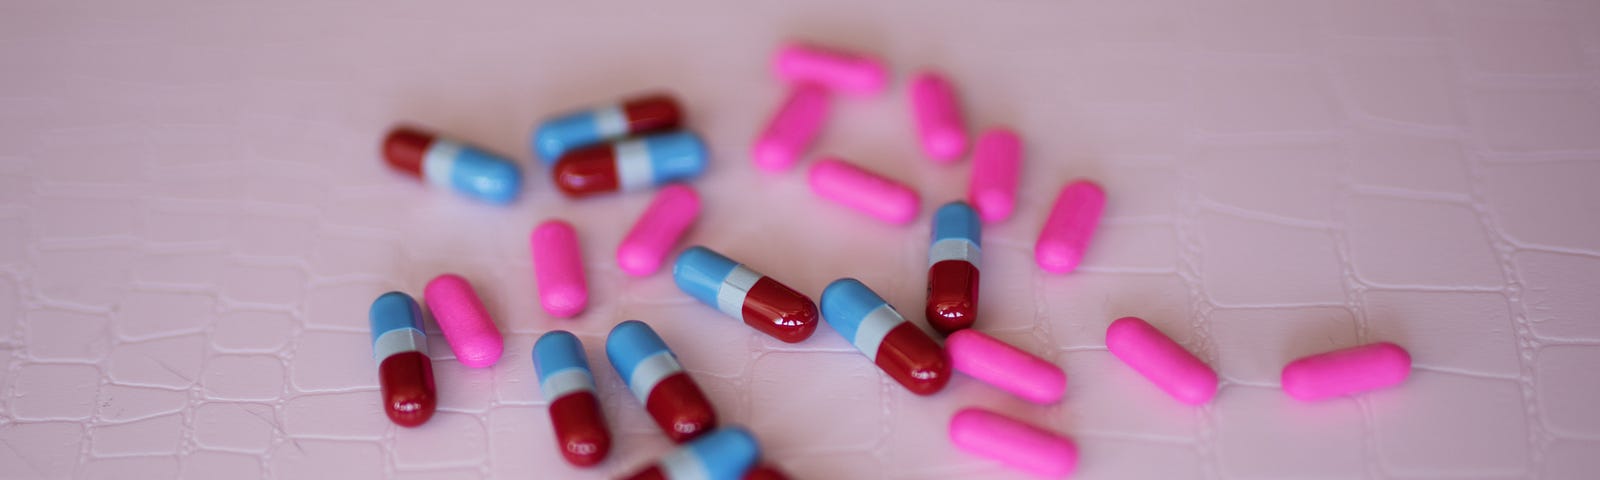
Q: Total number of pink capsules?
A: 13